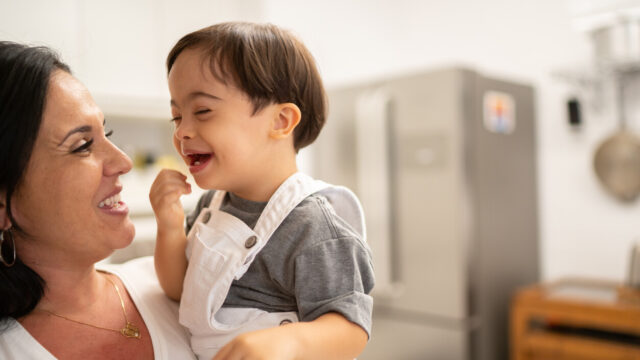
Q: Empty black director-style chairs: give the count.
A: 0